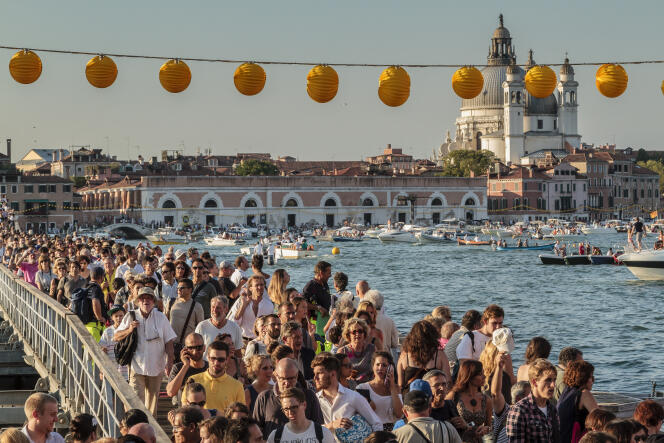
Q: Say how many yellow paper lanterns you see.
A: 9